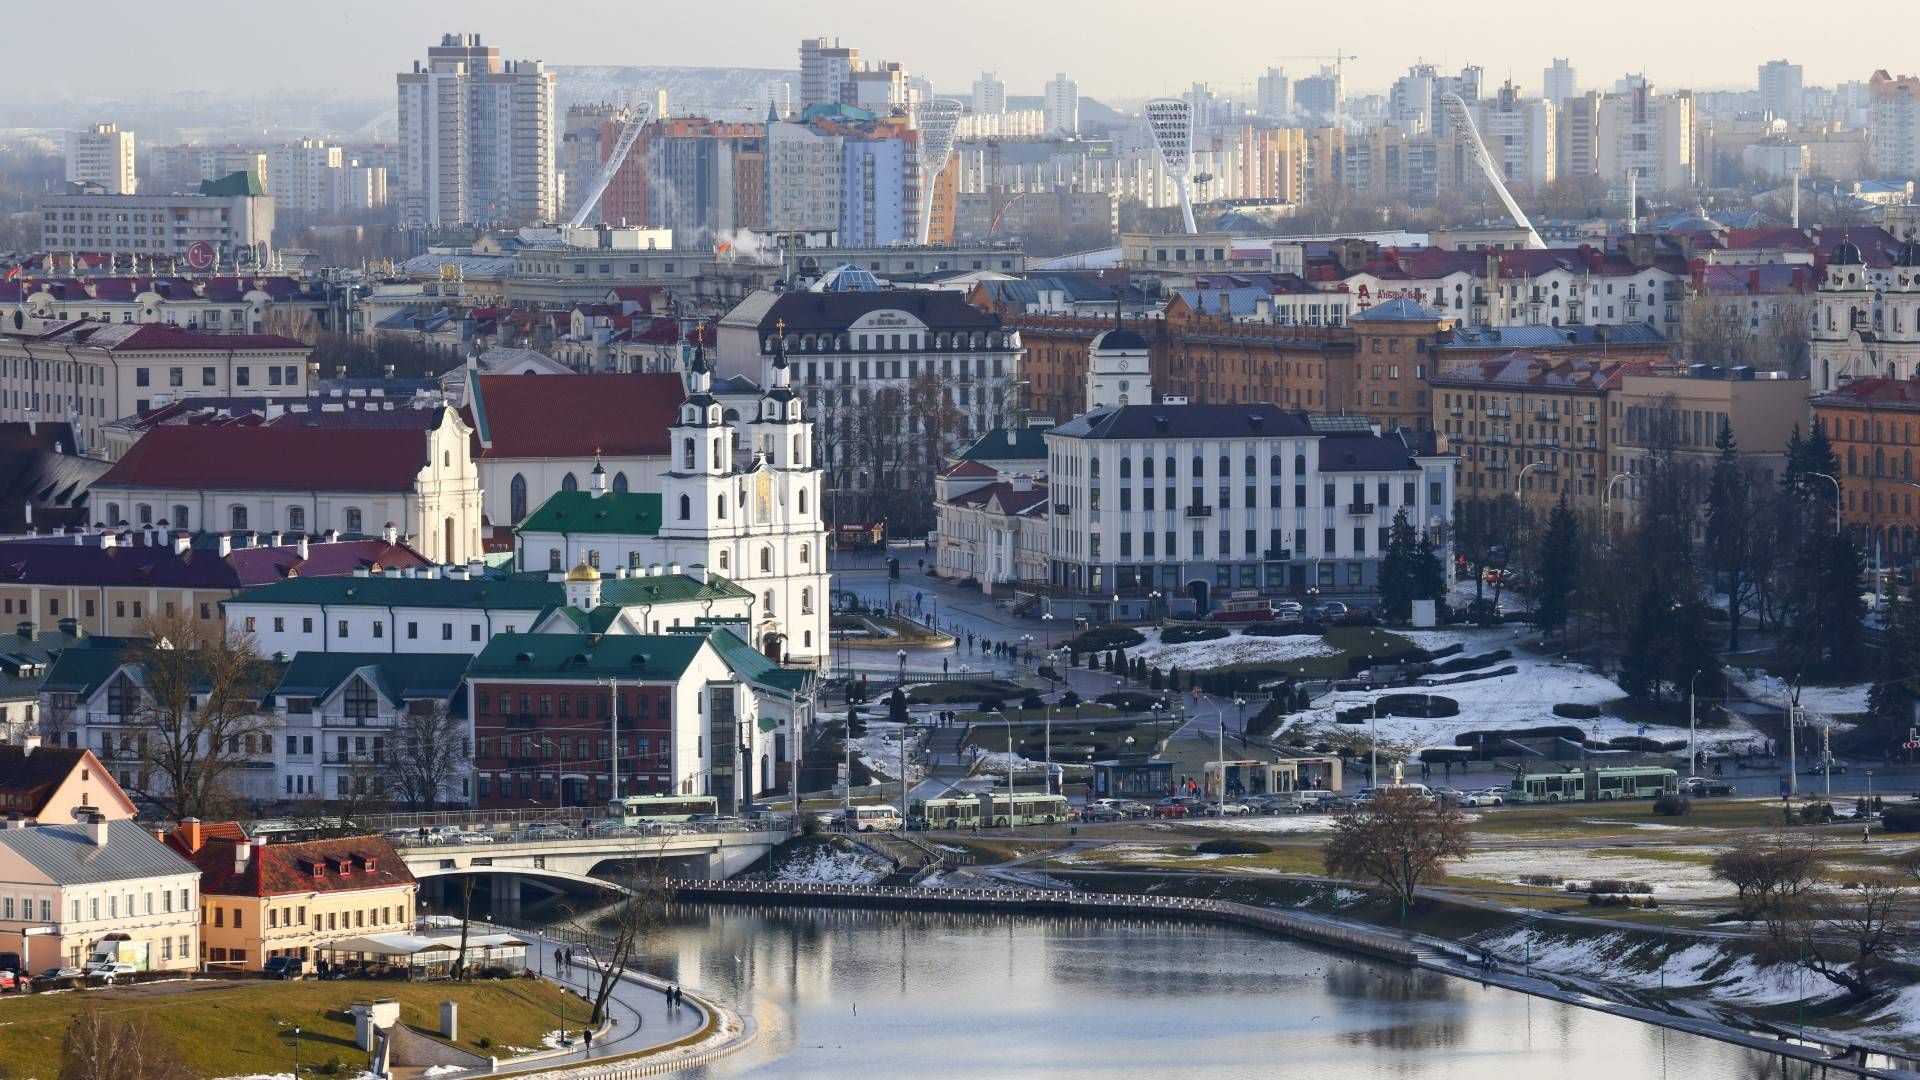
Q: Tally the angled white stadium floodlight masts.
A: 4